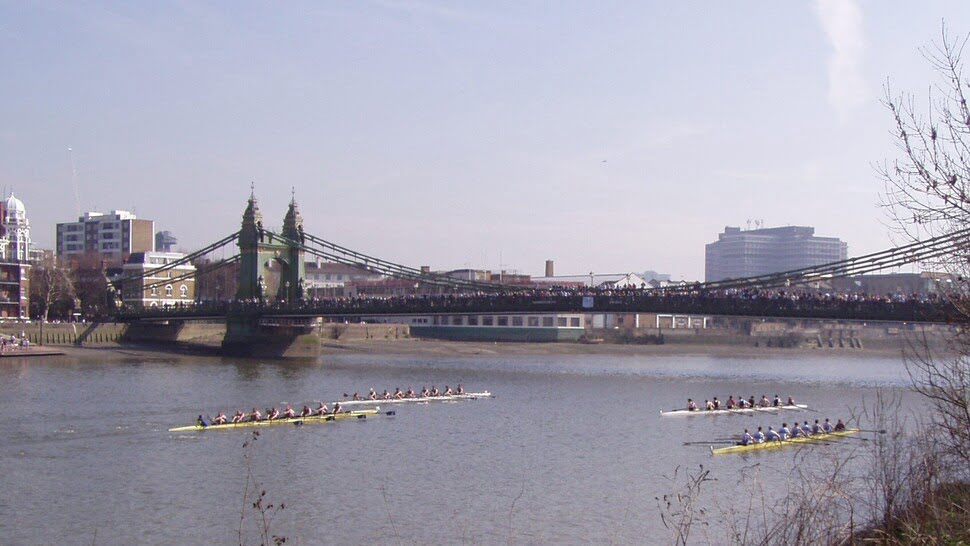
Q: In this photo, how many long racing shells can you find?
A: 4